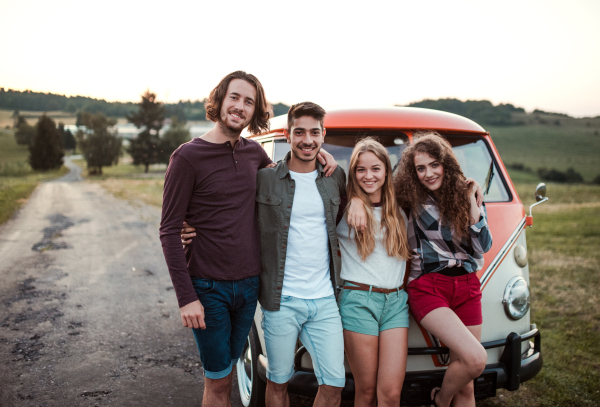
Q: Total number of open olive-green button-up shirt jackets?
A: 1